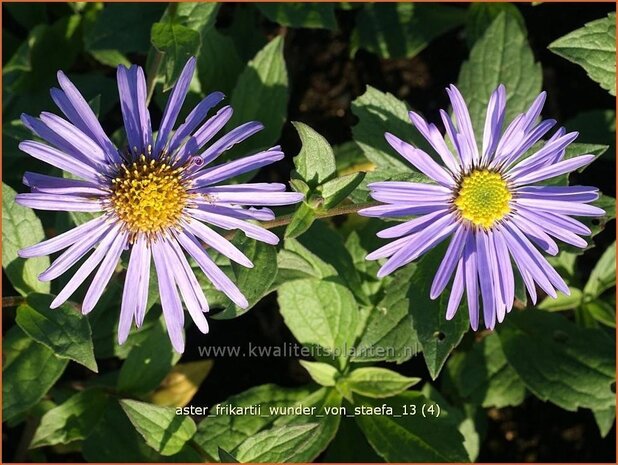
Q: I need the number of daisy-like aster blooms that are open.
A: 2